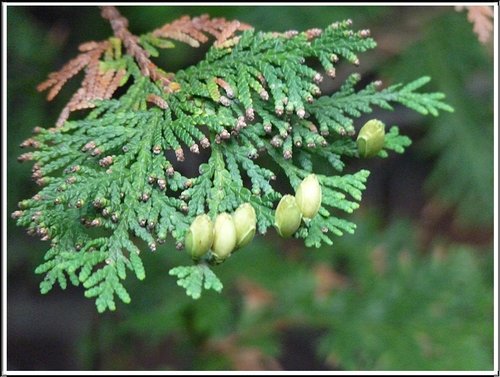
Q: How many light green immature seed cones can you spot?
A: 6